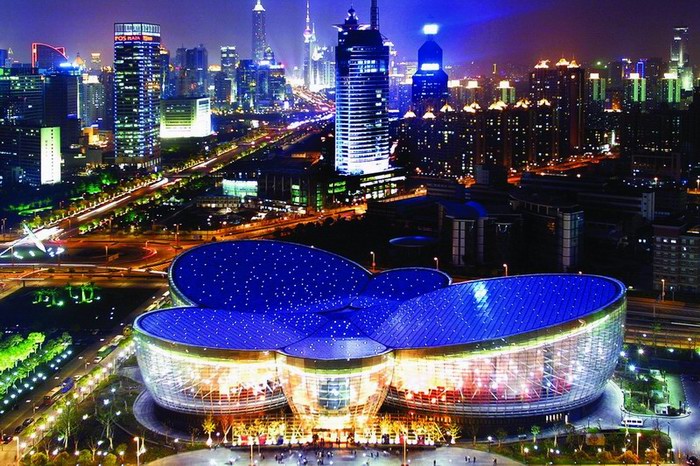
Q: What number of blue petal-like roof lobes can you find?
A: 5